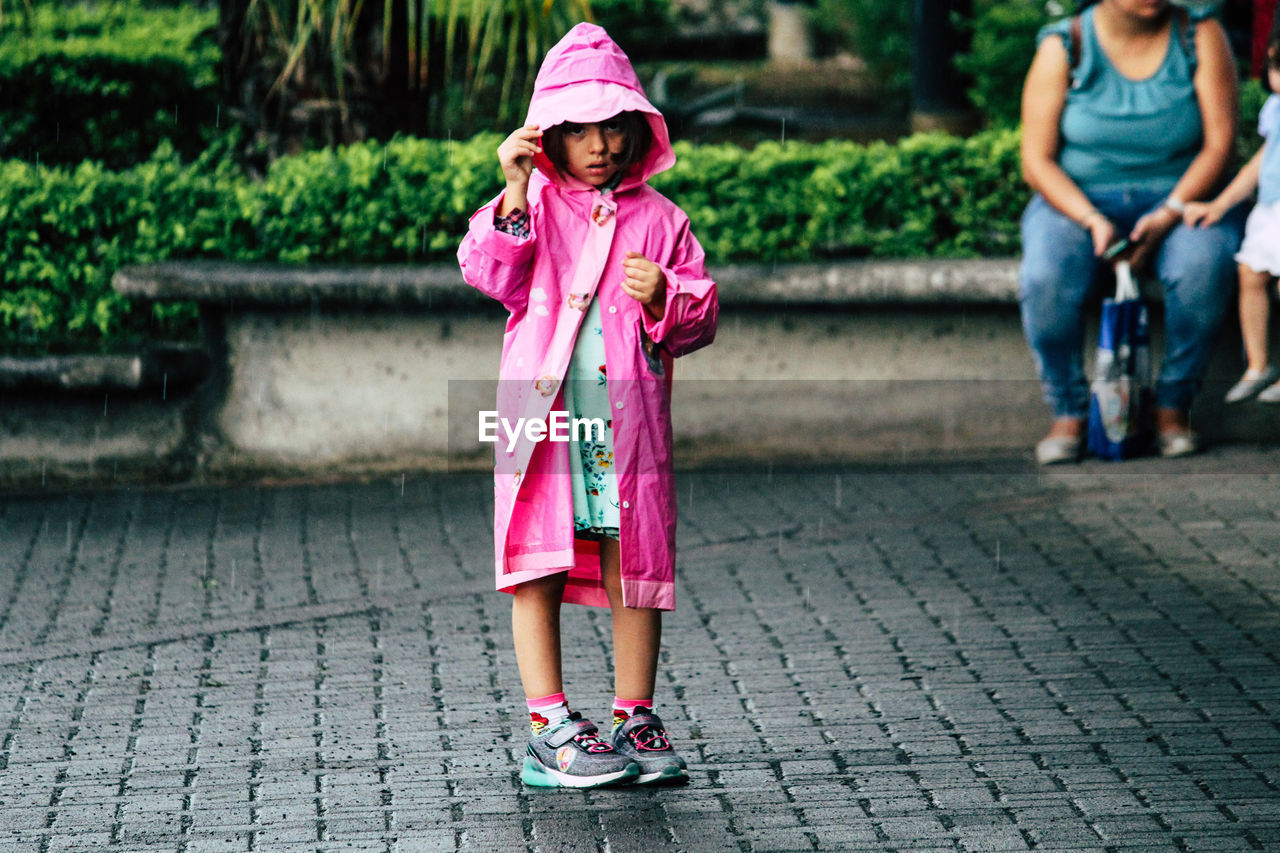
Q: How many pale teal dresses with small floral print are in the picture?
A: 1